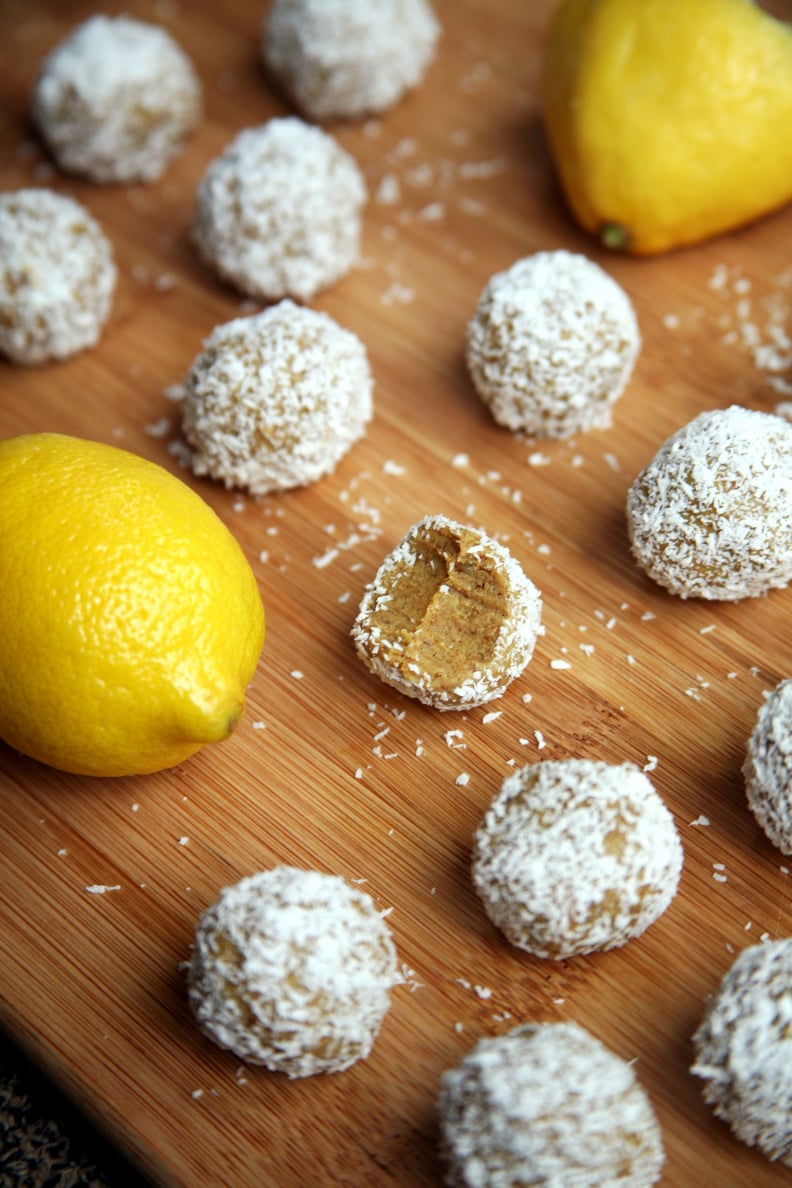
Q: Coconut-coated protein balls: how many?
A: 13